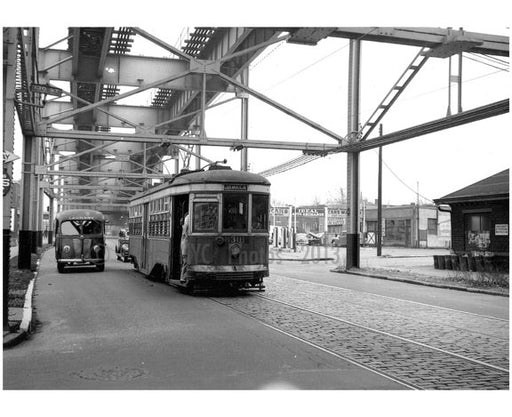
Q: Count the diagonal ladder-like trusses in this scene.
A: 1